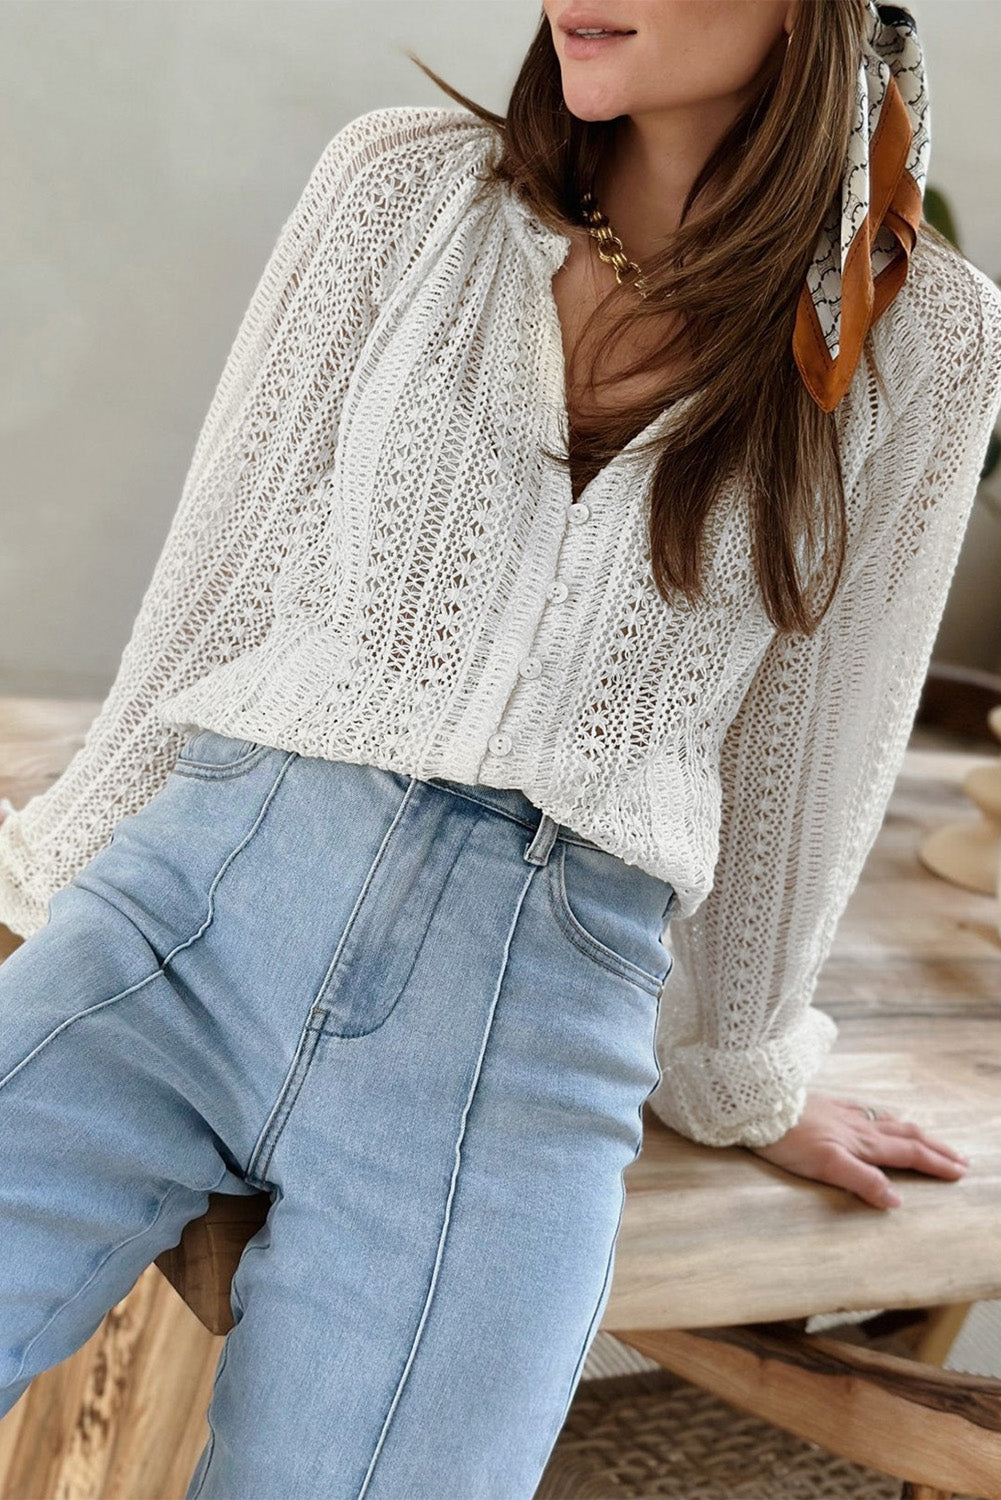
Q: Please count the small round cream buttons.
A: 4